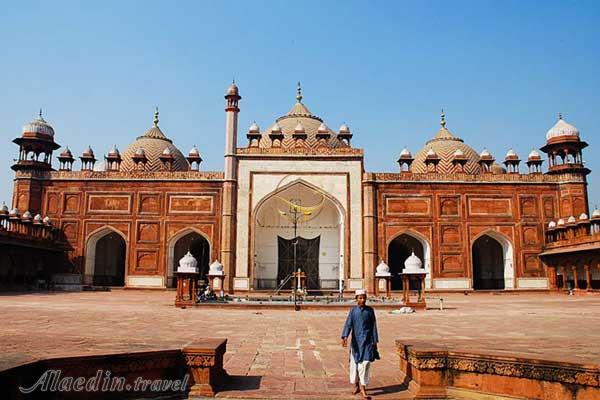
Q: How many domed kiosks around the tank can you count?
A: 4